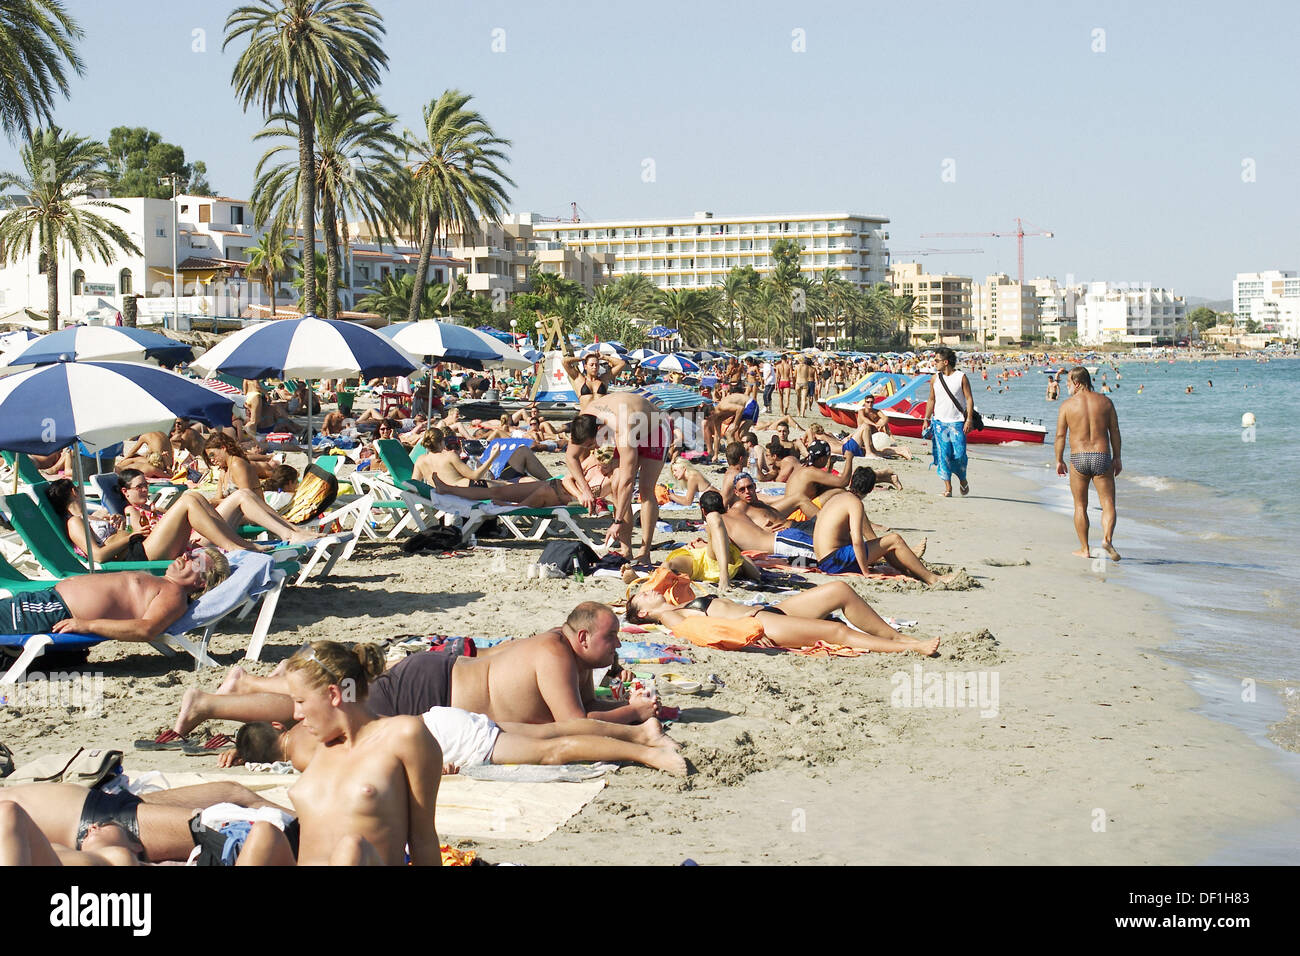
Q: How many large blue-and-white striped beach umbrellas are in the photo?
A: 4